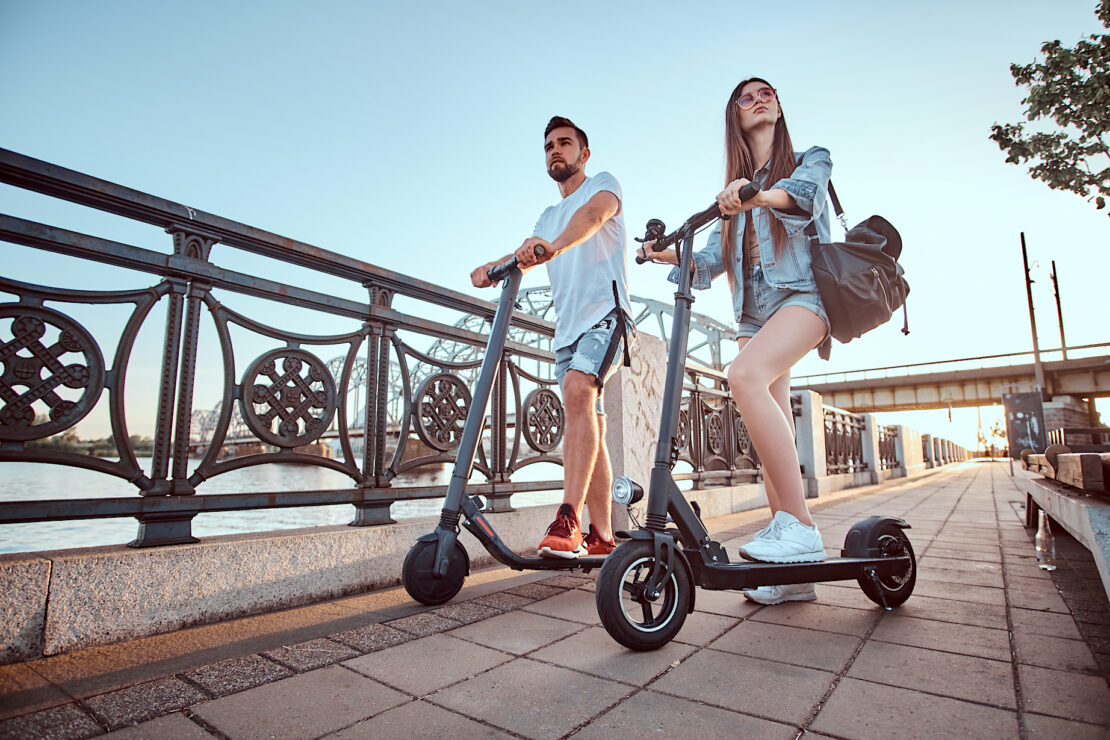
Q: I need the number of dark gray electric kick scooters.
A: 2